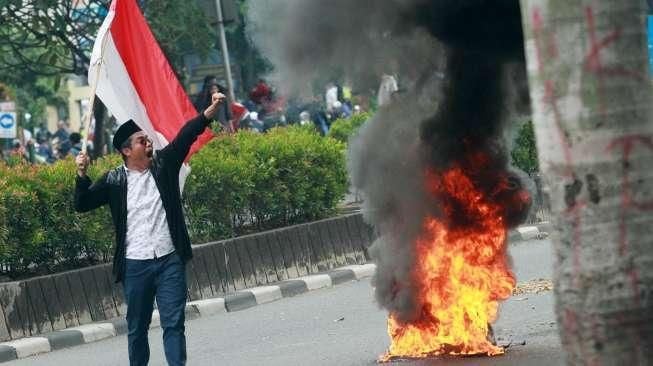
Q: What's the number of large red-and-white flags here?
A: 1